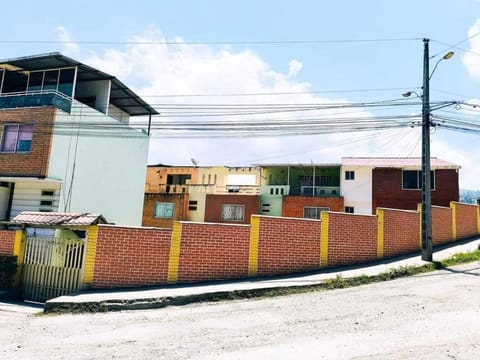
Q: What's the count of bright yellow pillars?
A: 9